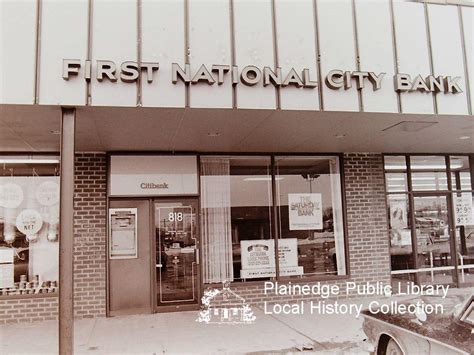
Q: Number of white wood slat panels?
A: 12